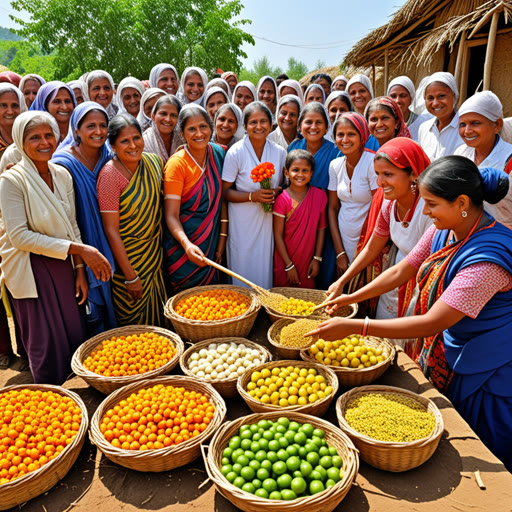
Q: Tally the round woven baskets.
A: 11